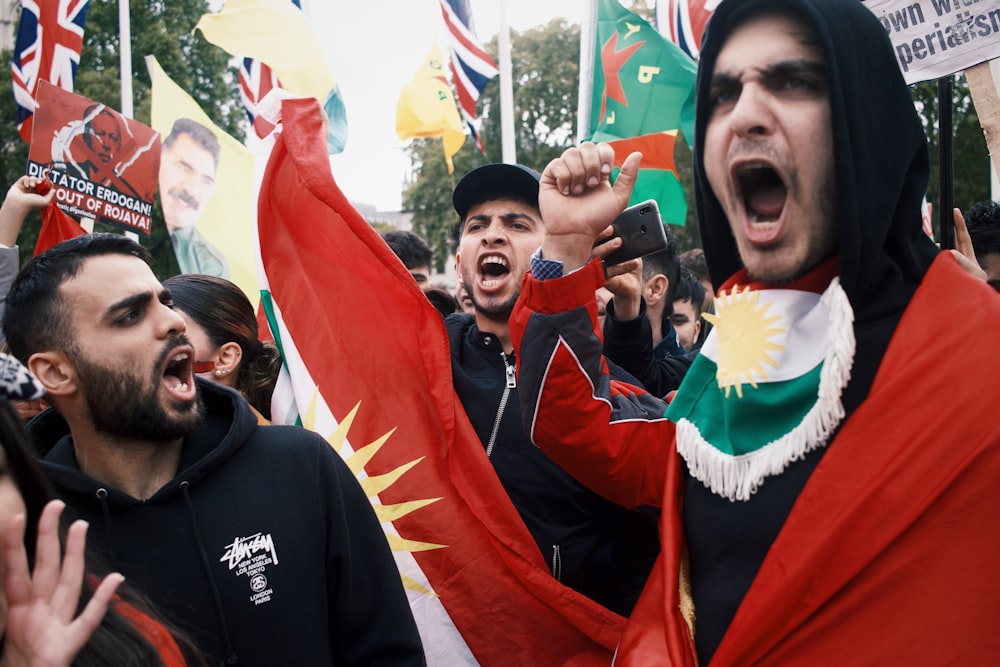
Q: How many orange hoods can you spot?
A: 0